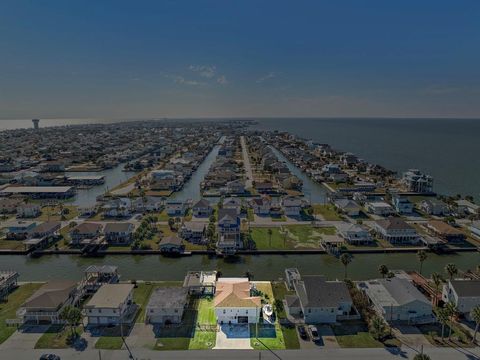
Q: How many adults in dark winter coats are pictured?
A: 0